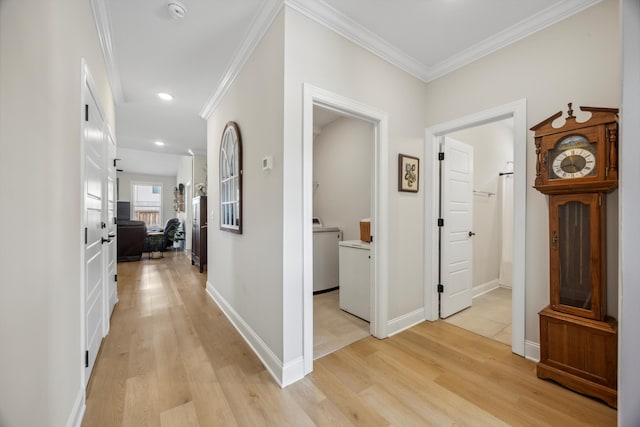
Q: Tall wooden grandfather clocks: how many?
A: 1